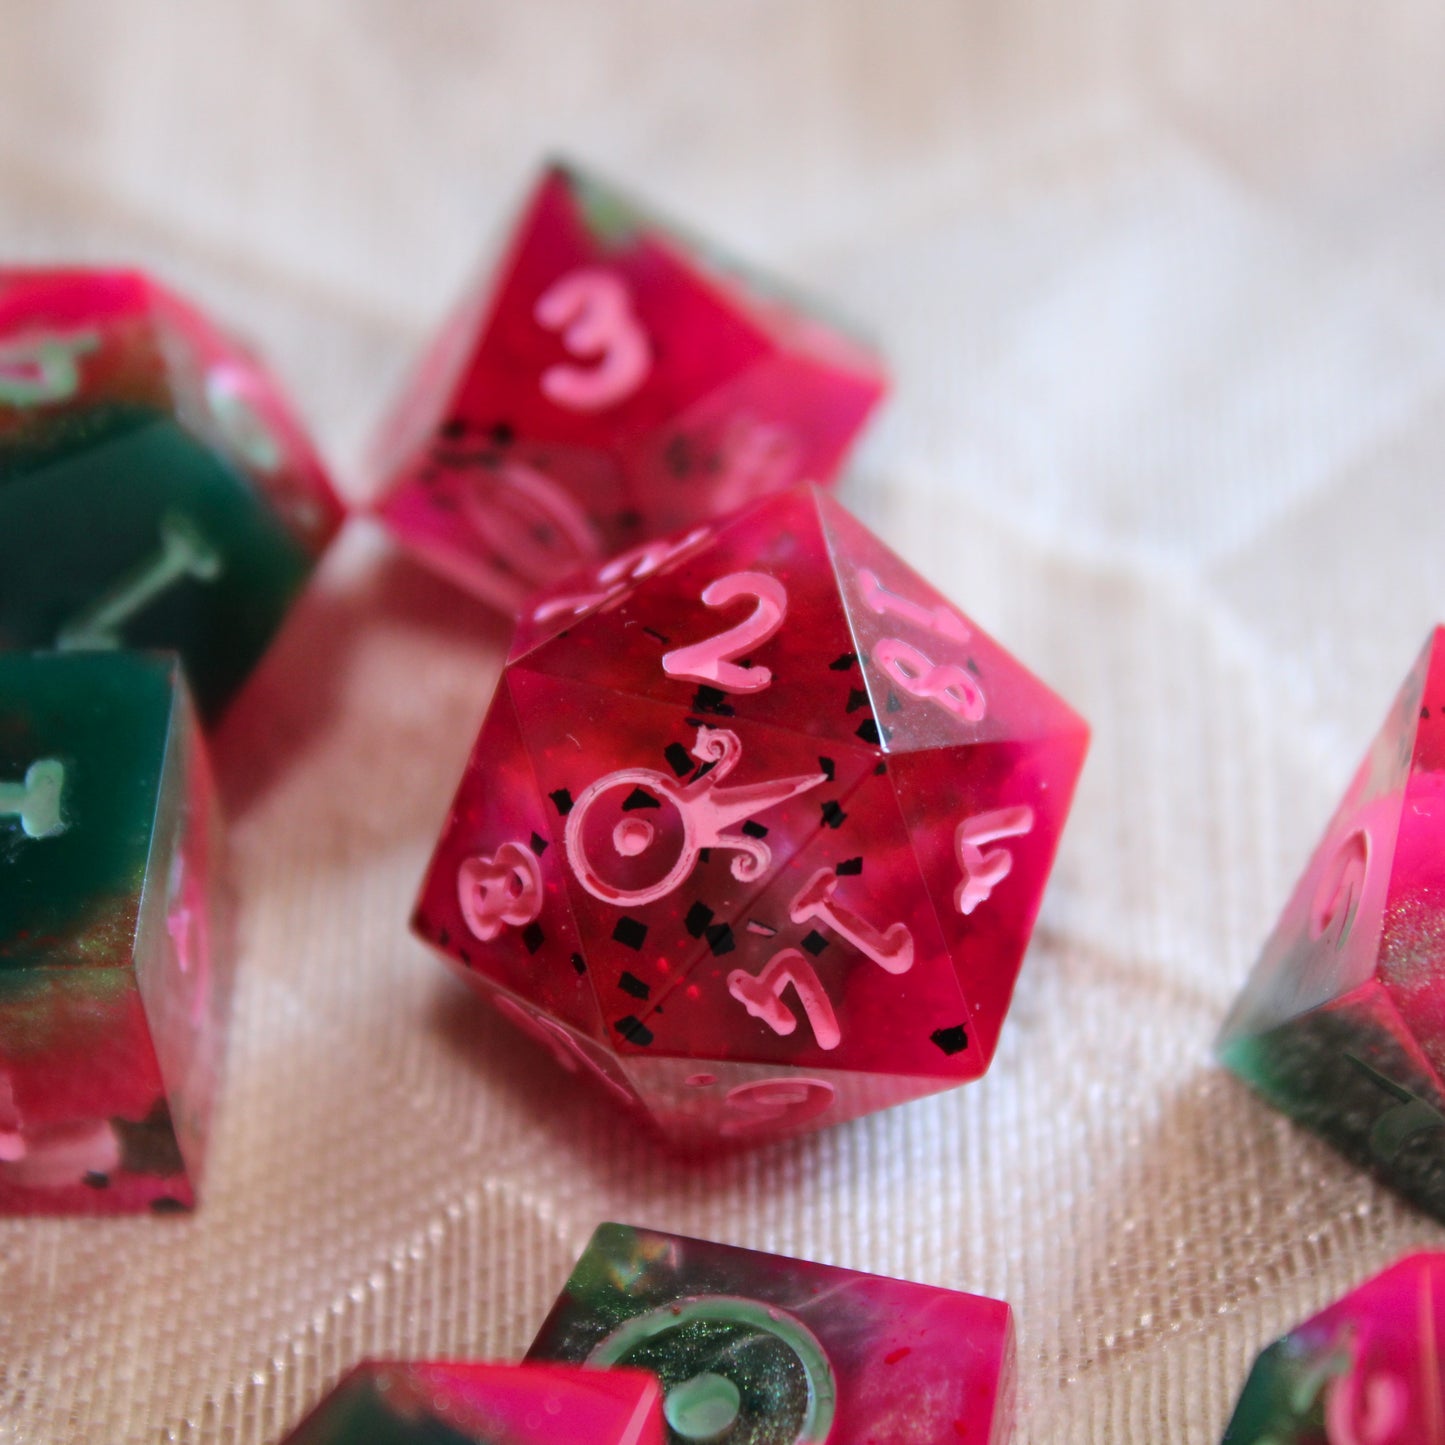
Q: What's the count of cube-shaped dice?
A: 2